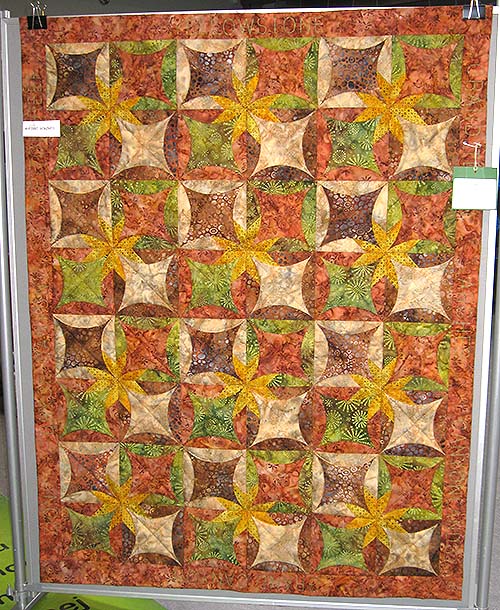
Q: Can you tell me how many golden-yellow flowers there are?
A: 12